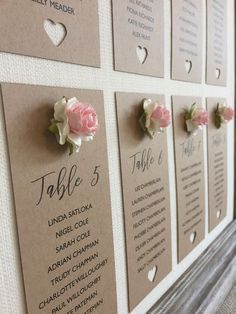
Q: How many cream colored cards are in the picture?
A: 8